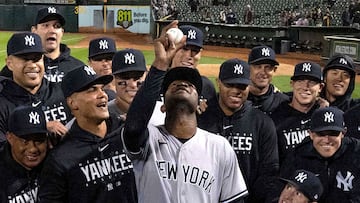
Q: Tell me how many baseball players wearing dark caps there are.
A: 14